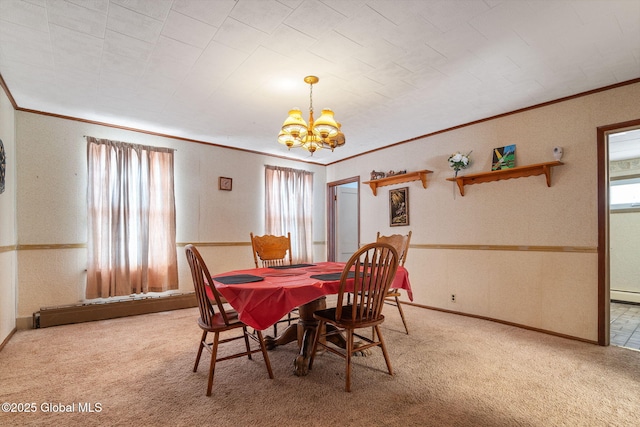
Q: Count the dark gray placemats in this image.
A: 4